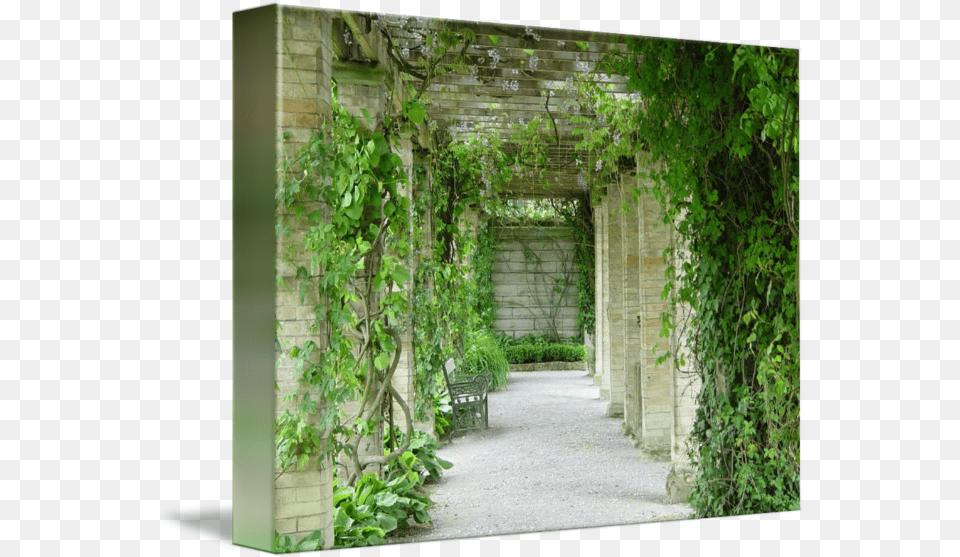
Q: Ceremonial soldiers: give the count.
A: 0